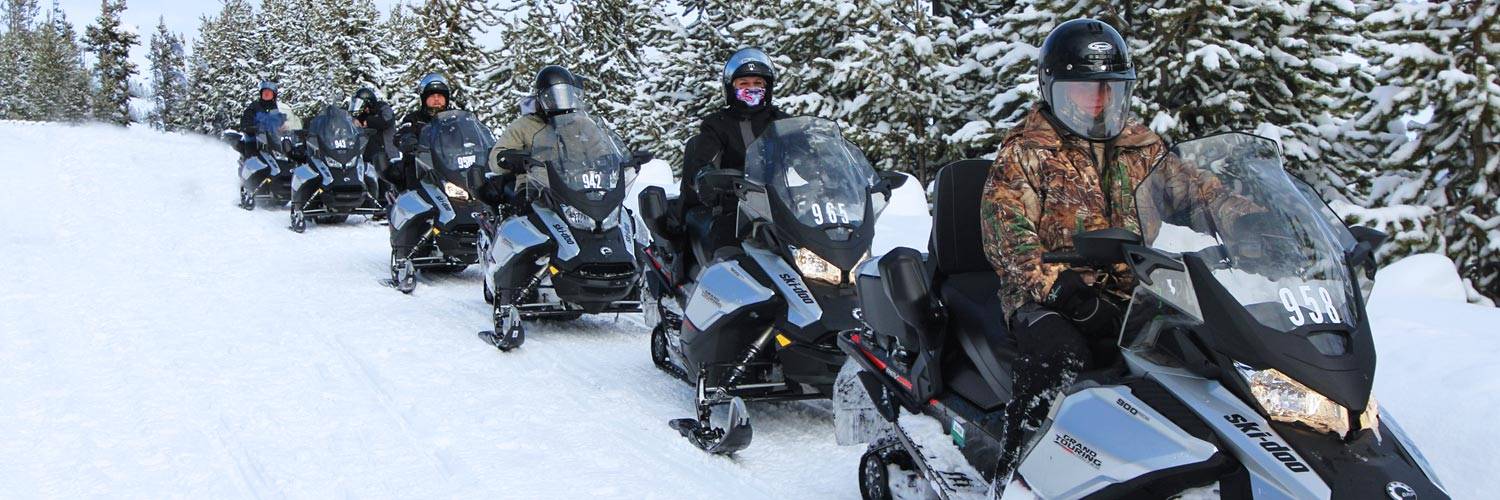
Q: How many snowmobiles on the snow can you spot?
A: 6